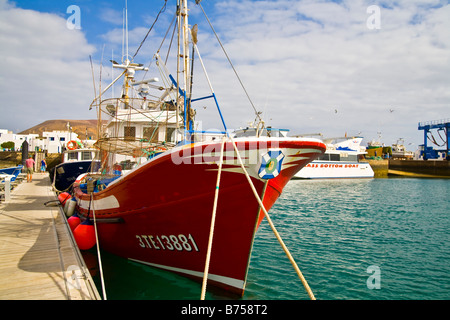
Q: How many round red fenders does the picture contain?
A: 3